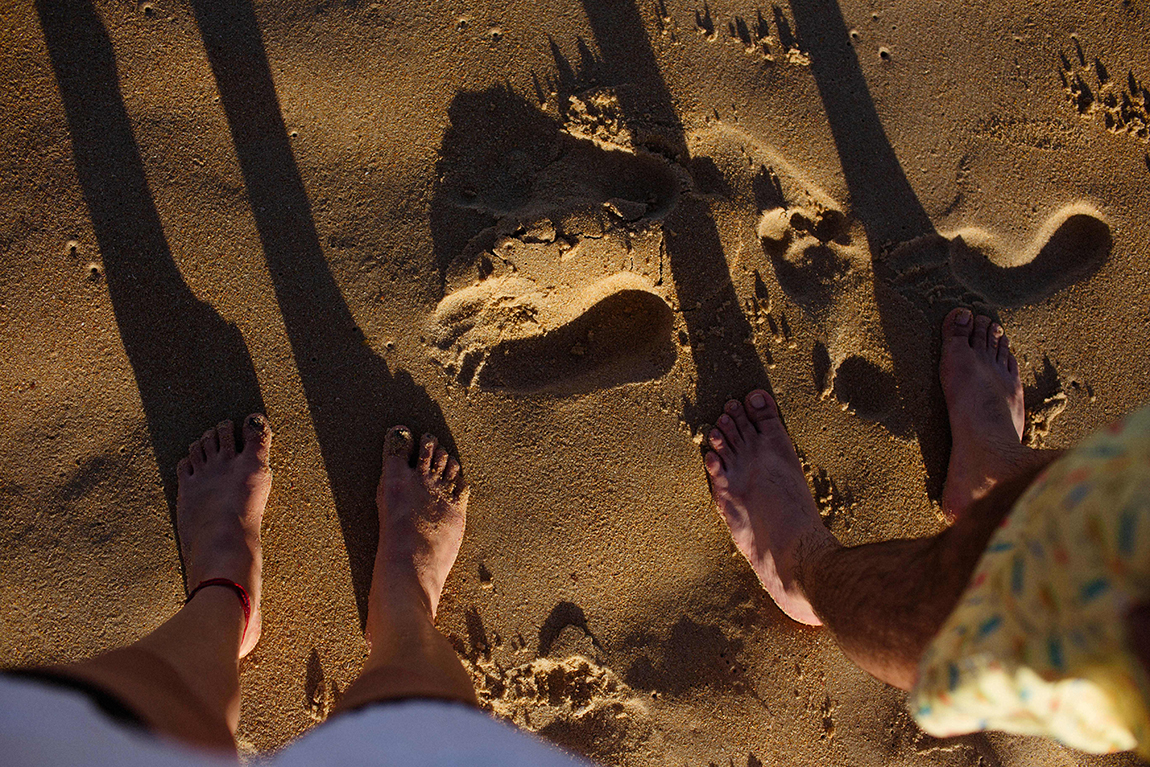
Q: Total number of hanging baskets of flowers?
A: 0